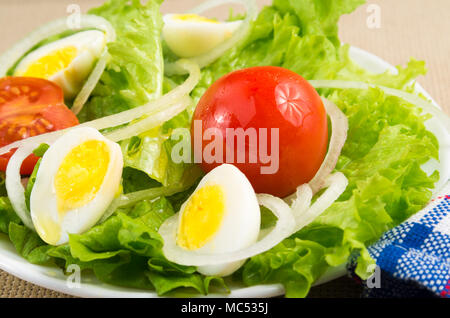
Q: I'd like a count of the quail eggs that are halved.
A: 4